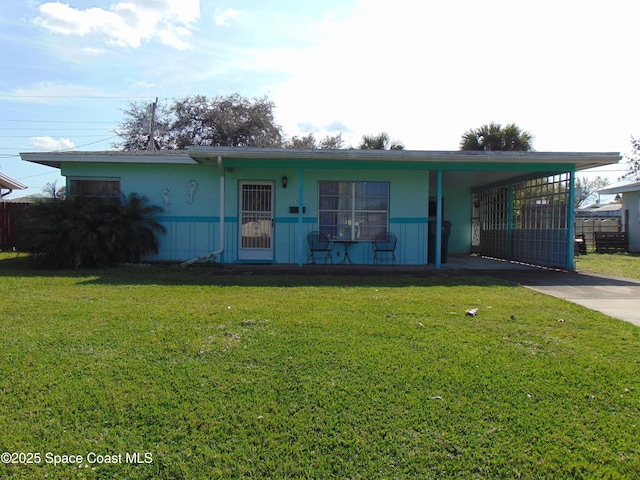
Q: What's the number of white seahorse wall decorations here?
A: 2